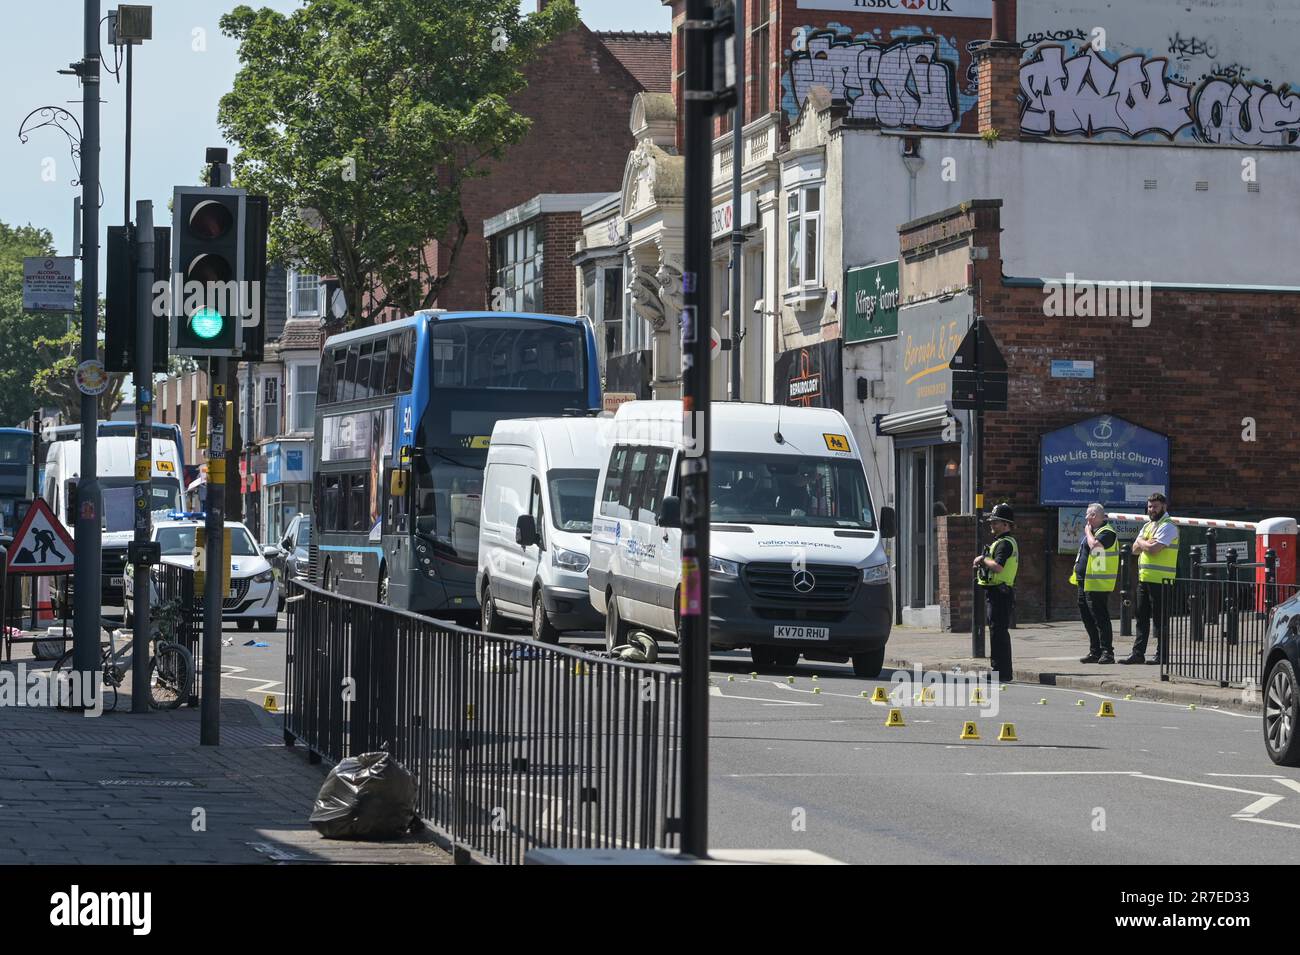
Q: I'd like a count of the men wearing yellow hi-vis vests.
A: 3